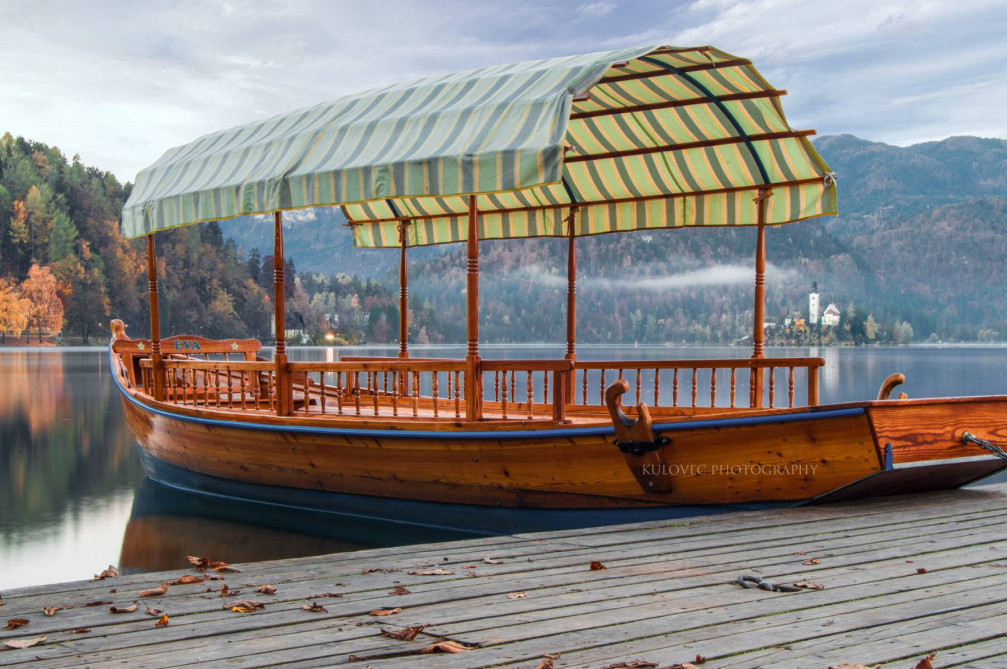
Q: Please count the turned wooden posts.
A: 6